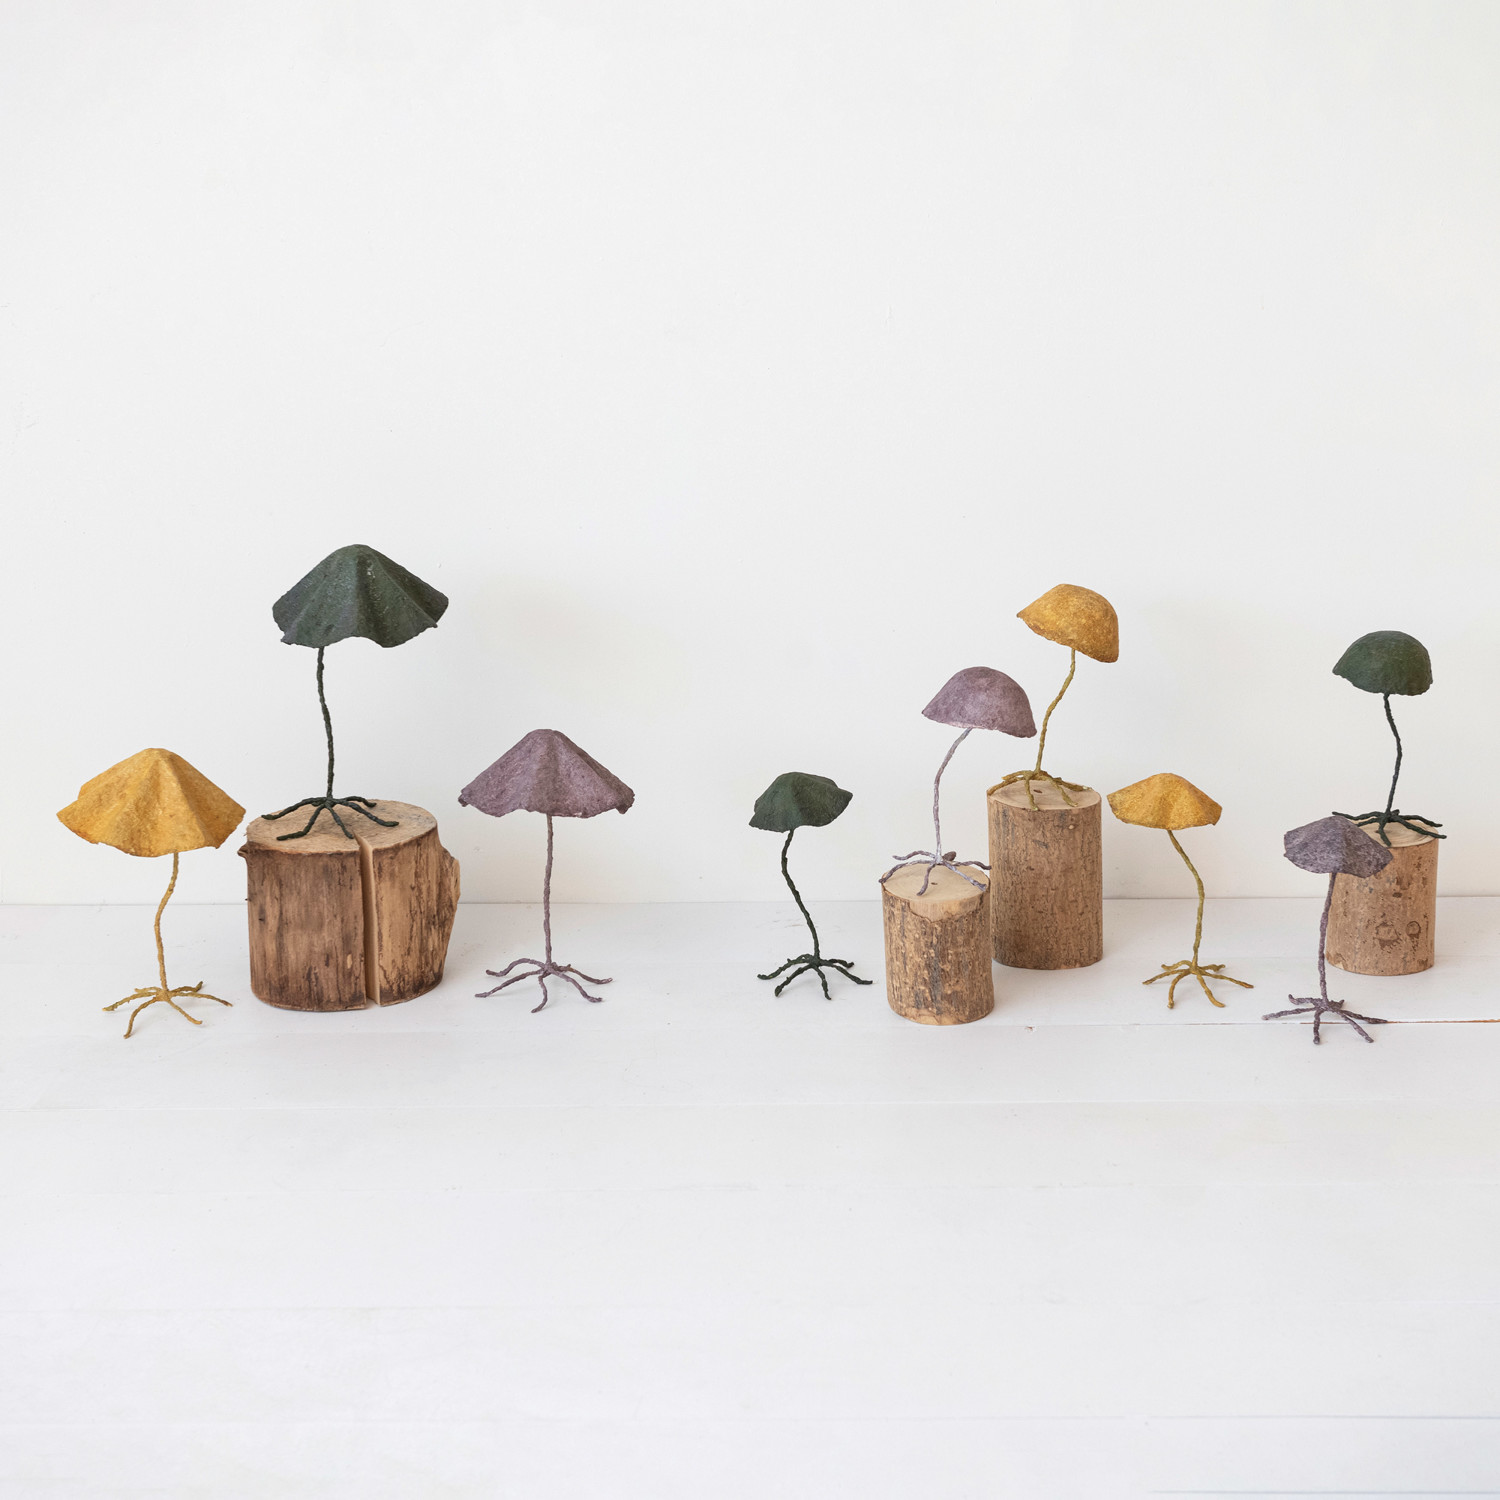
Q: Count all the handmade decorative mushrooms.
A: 9